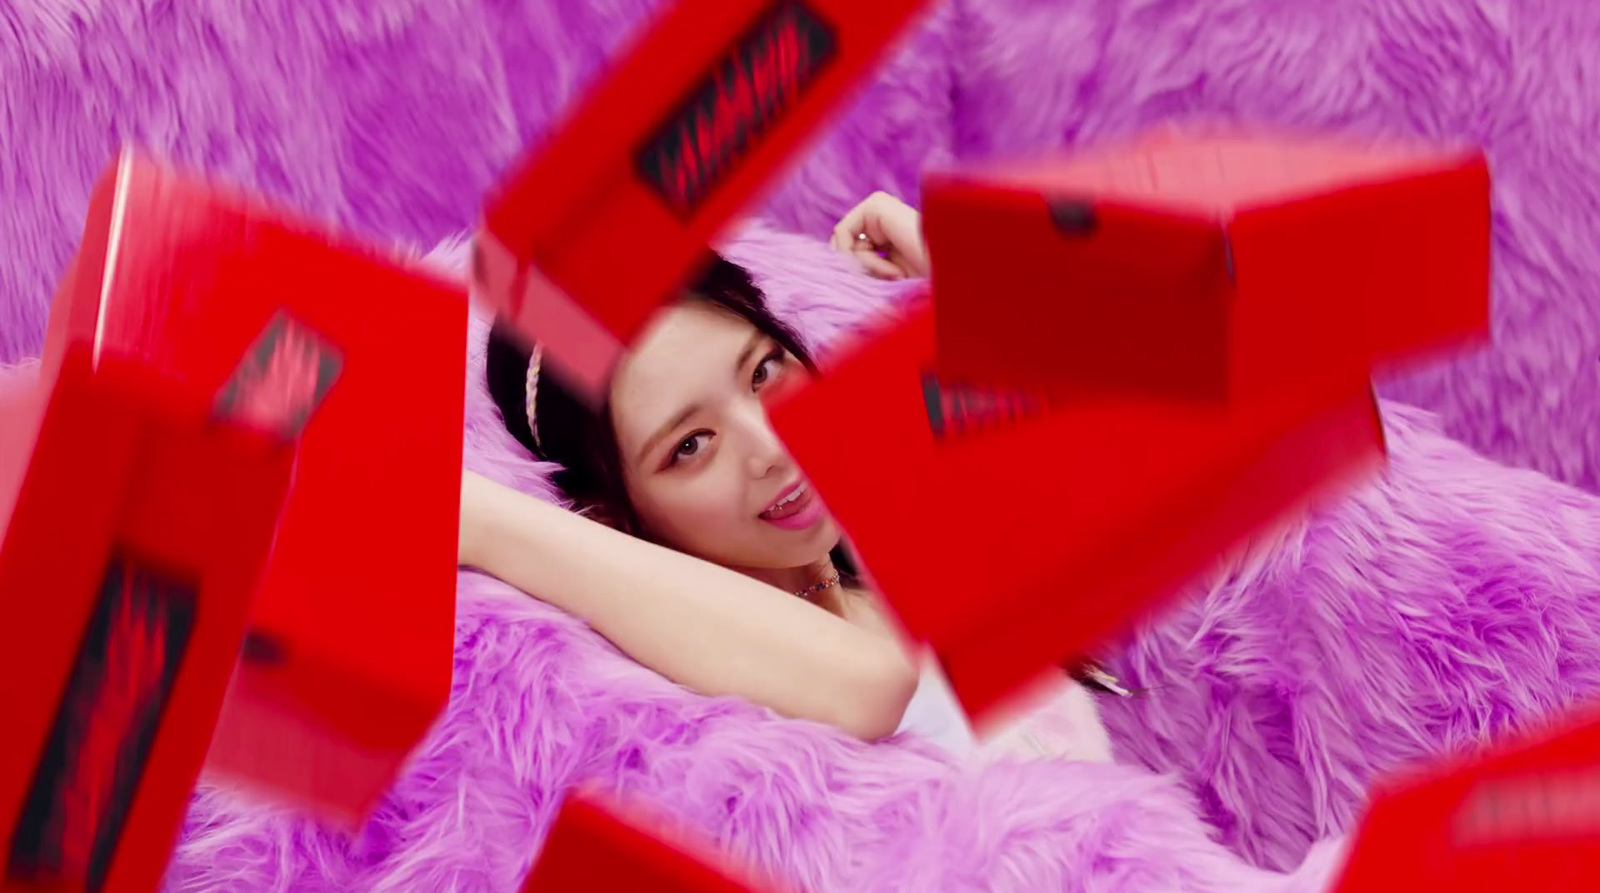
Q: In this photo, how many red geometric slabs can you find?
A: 7